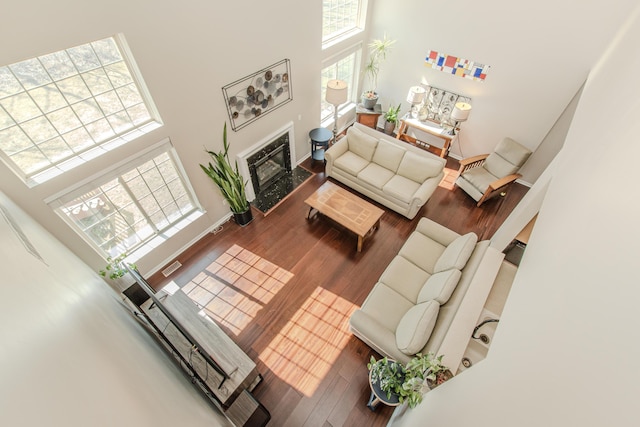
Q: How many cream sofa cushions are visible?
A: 12